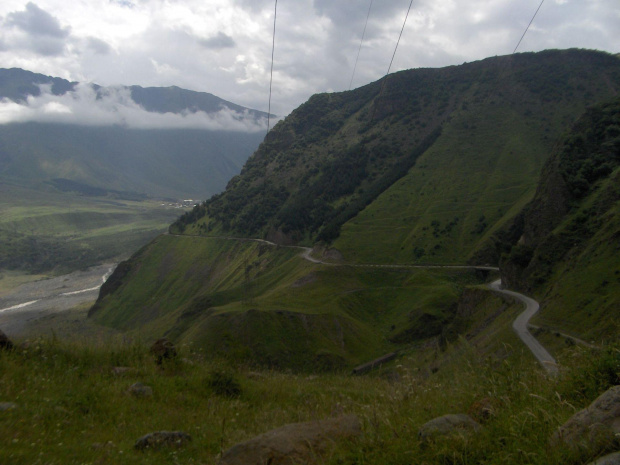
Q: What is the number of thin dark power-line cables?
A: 4